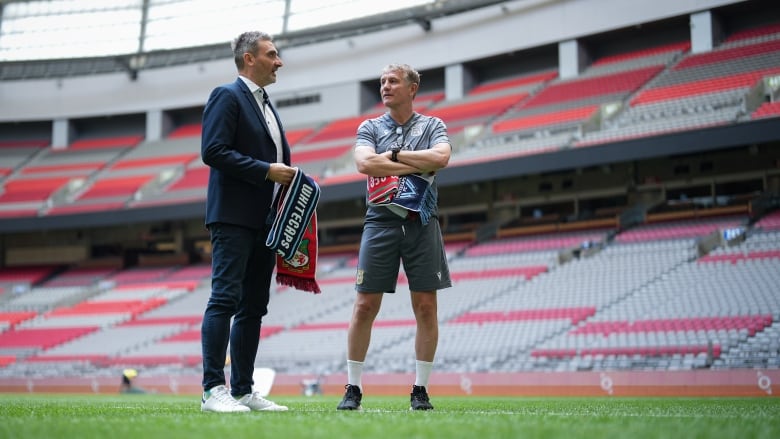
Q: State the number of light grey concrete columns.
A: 5